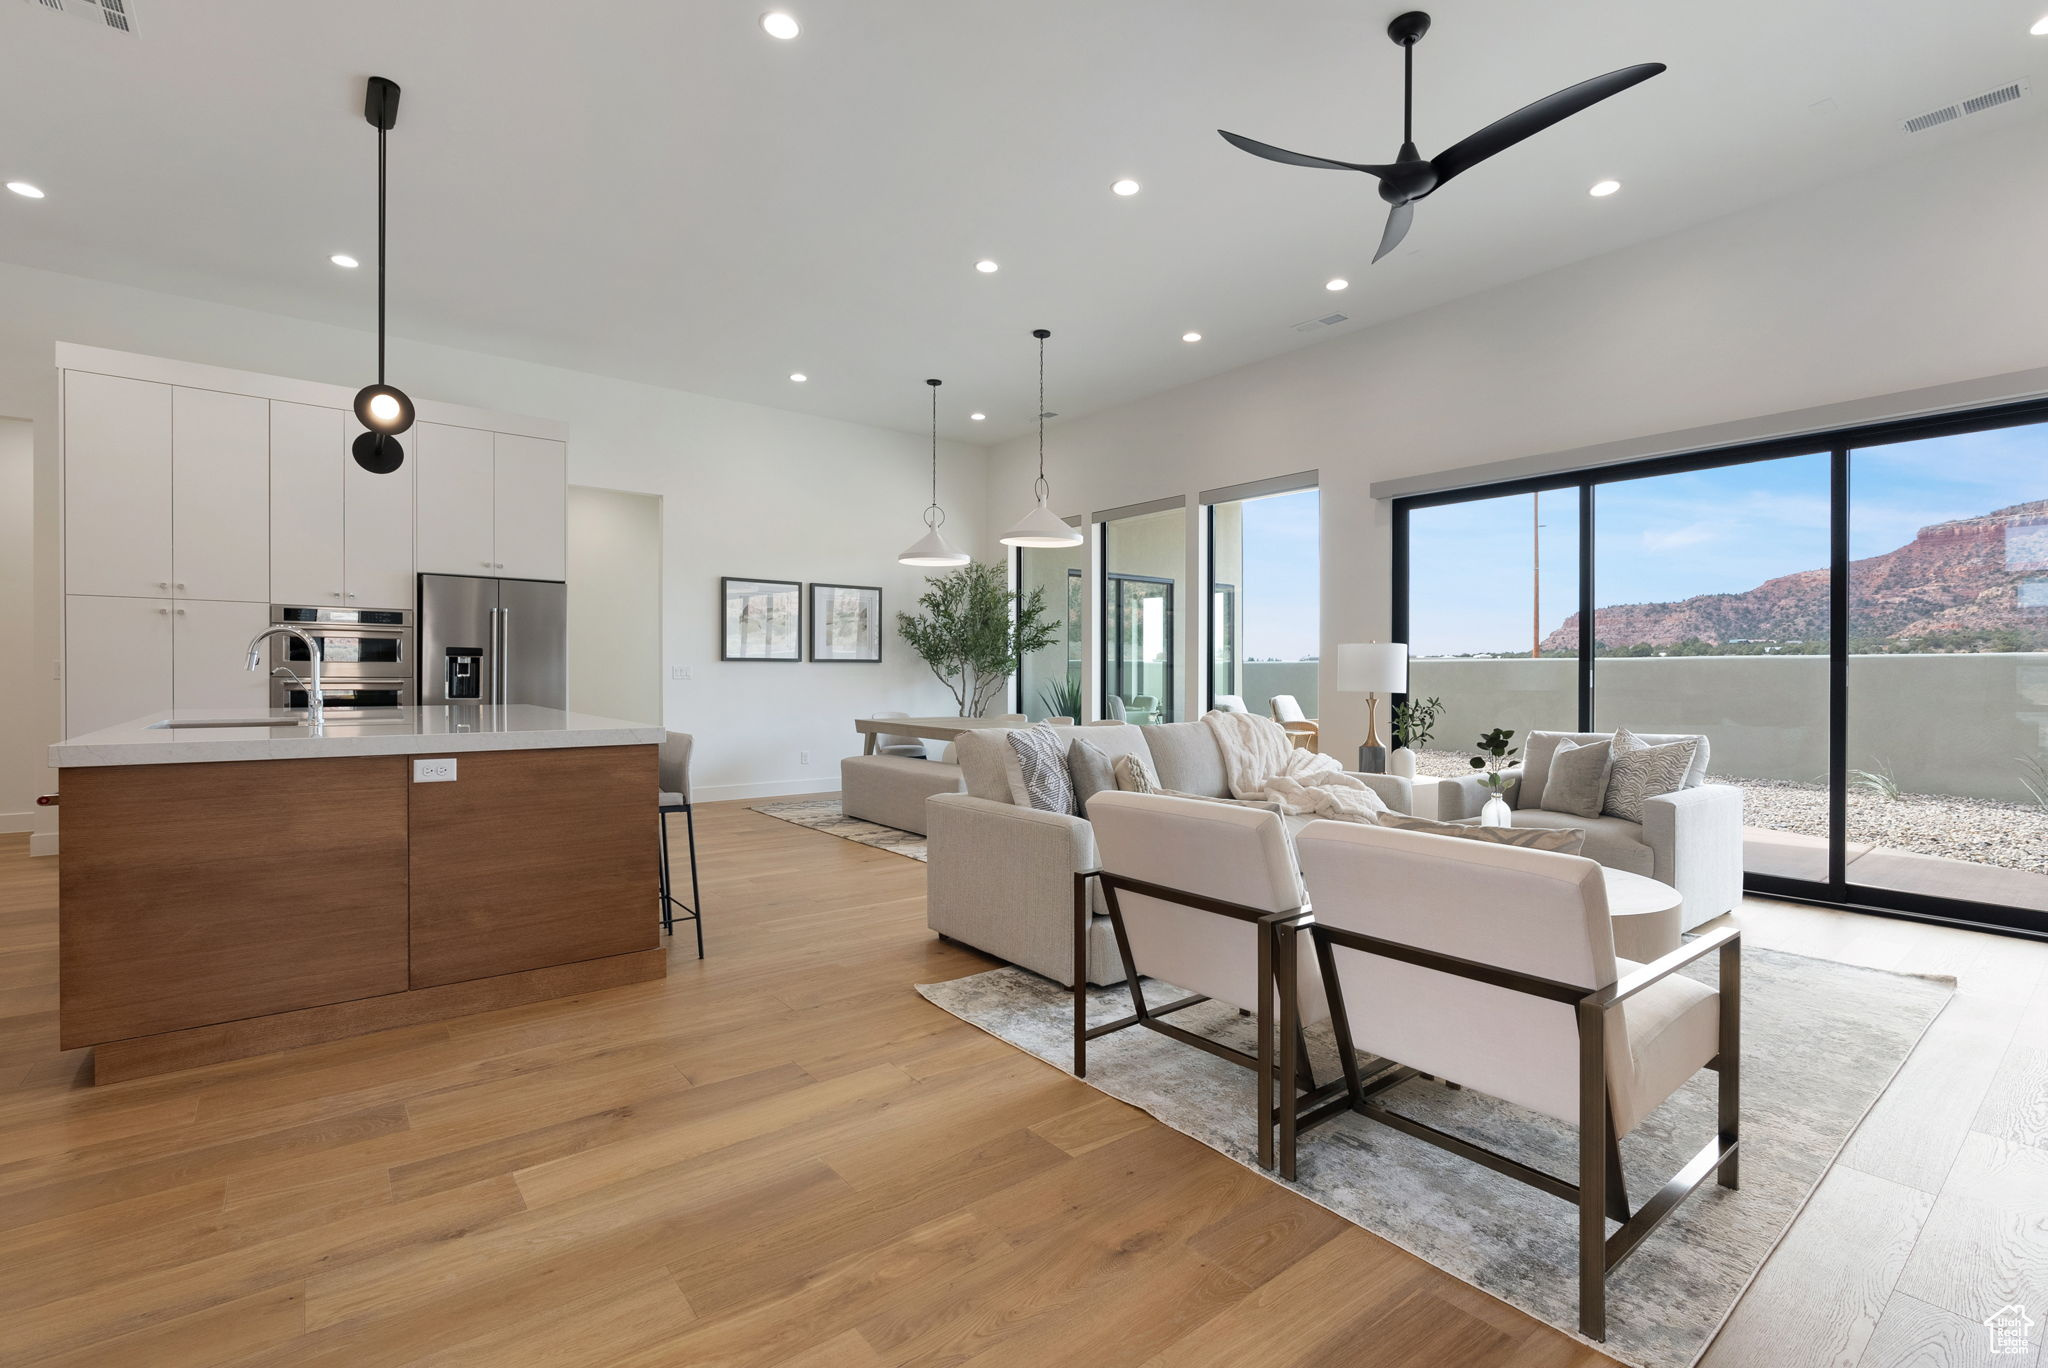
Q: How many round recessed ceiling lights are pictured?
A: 11